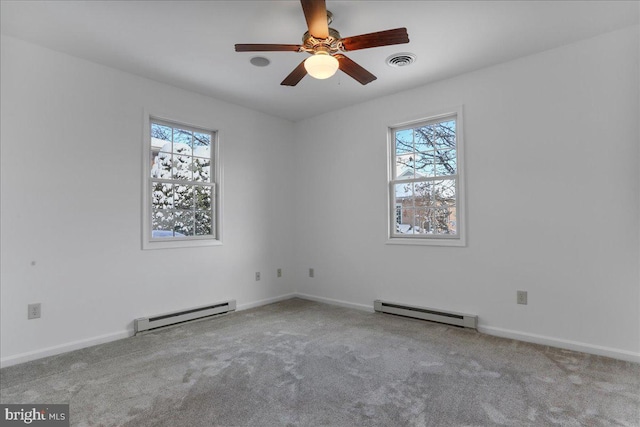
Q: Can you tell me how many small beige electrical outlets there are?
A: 5